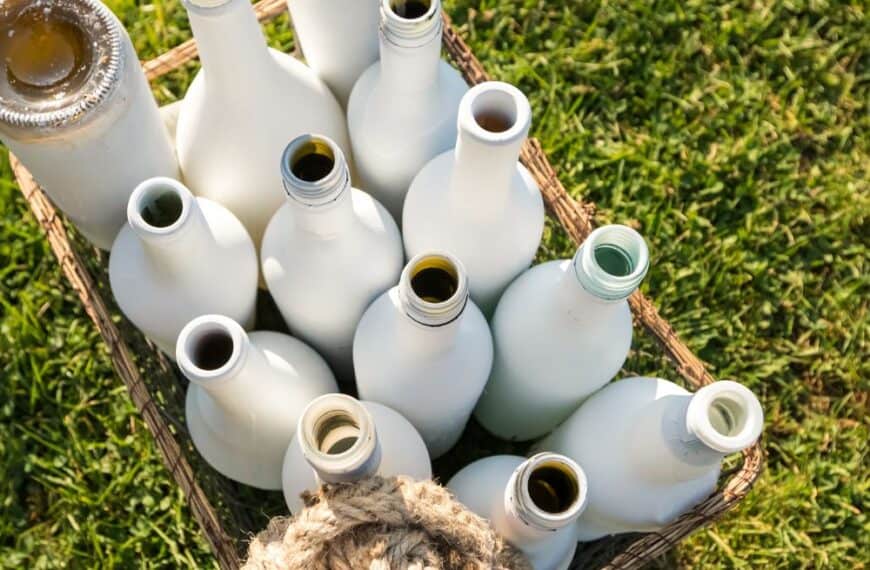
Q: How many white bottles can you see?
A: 13